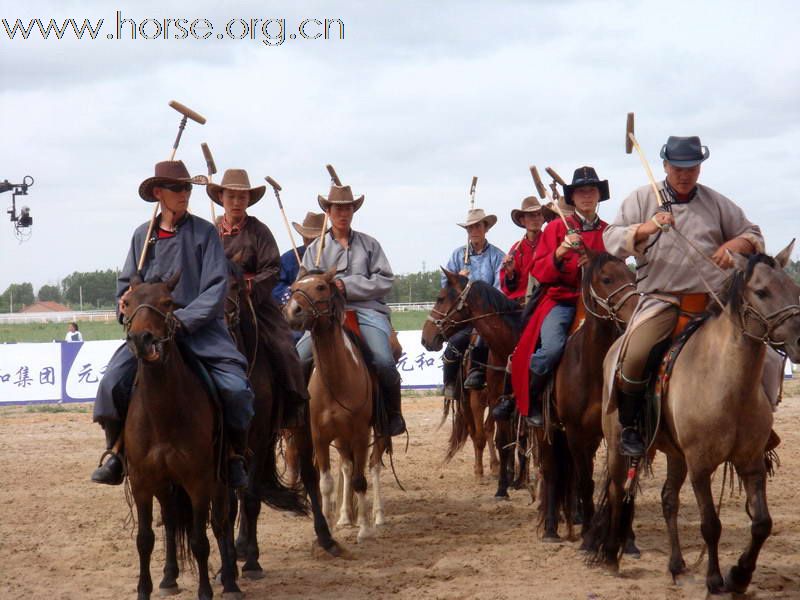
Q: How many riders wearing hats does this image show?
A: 9